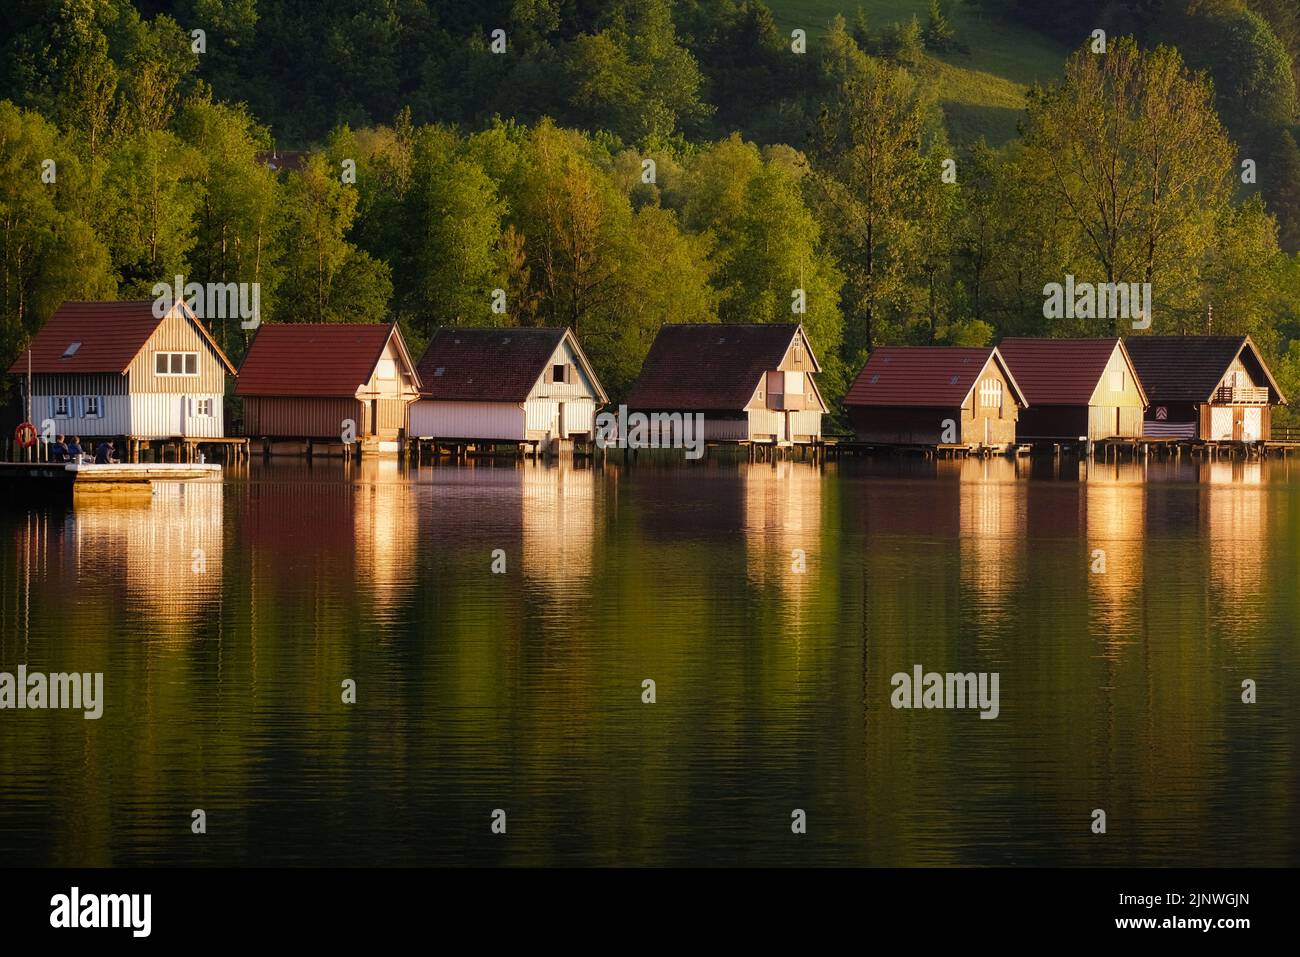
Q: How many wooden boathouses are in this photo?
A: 7